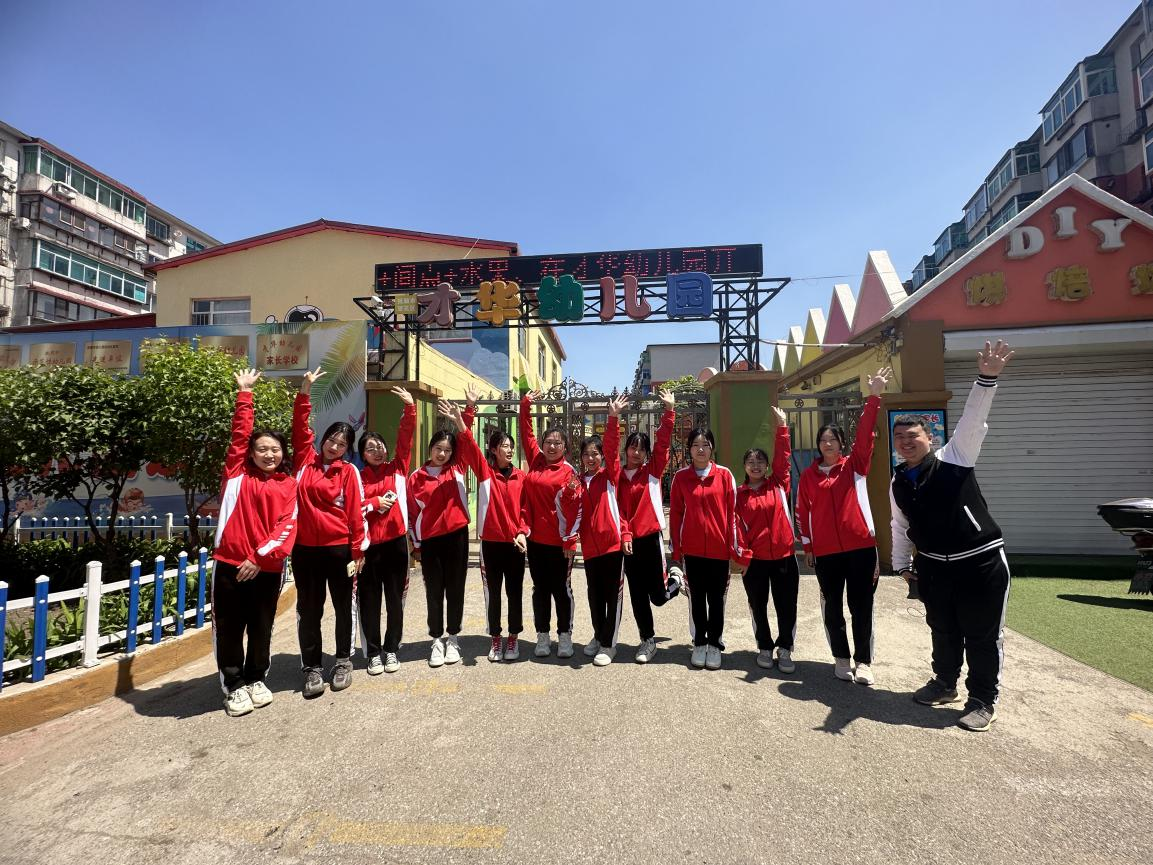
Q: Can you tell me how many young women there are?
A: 11